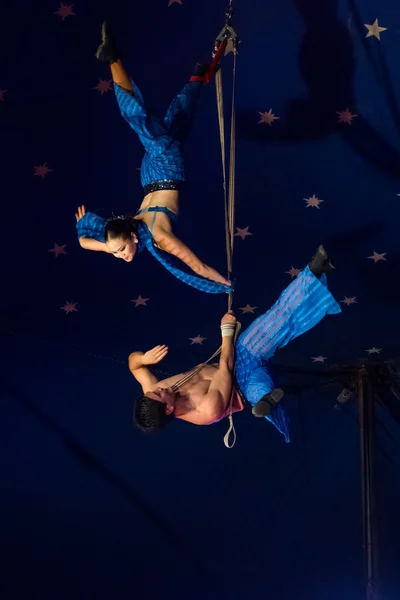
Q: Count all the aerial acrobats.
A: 2